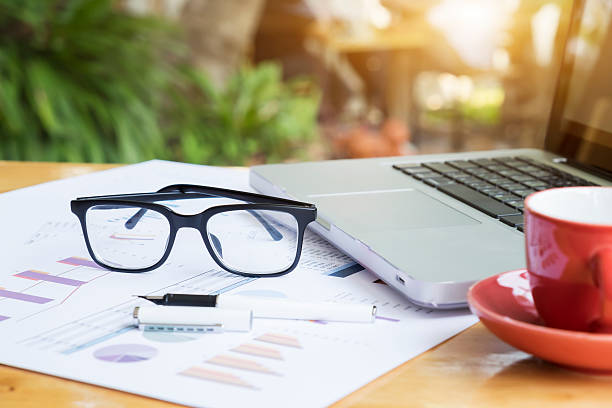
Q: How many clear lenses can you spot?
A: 2